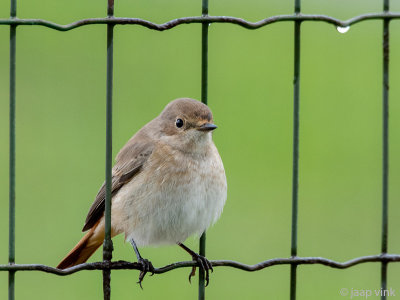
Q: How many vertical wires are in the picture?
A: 5